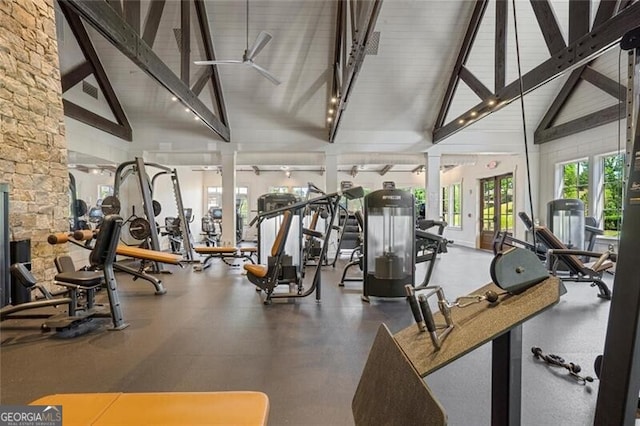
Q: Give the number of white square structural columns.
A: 3